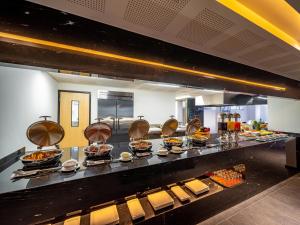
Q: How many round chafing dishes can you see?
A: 5